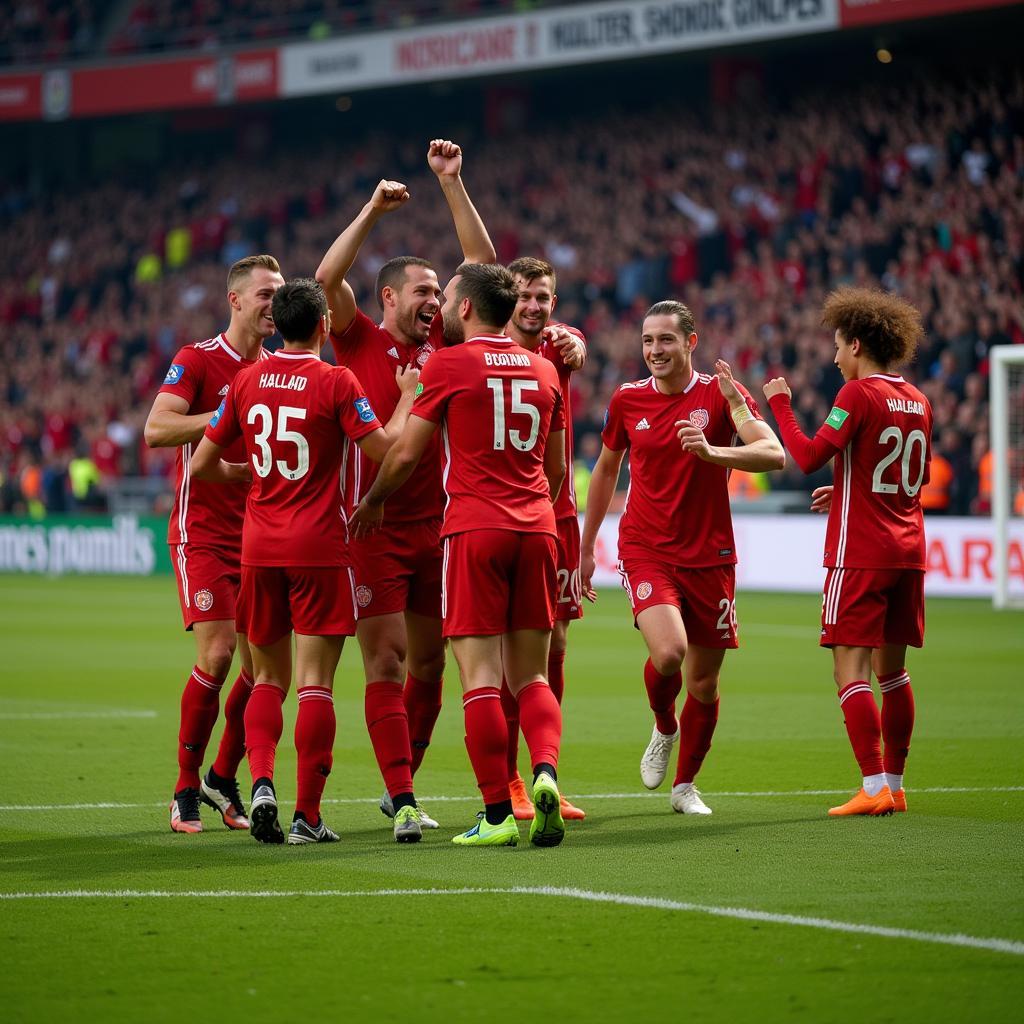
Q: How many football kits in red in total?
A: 7